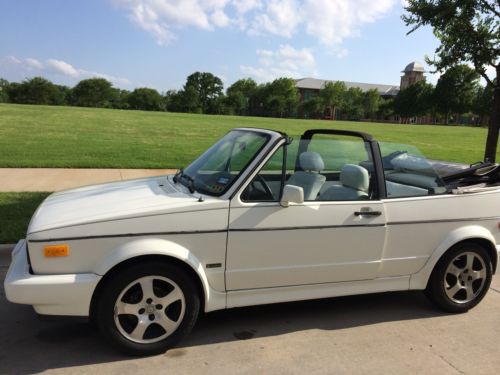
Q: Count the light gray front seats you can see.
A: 2